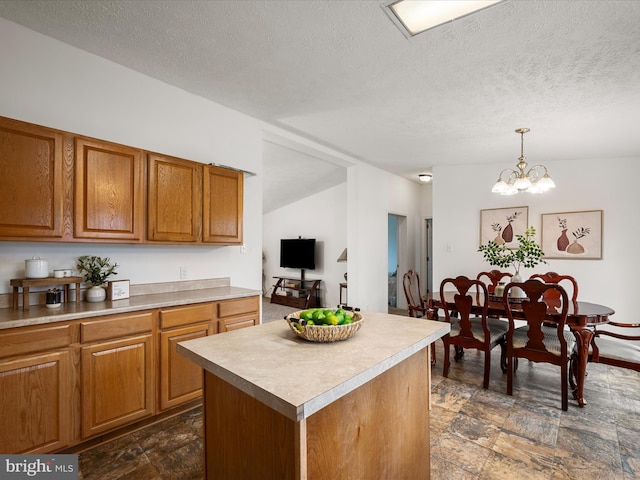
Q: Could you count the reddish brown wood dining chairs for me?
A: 6